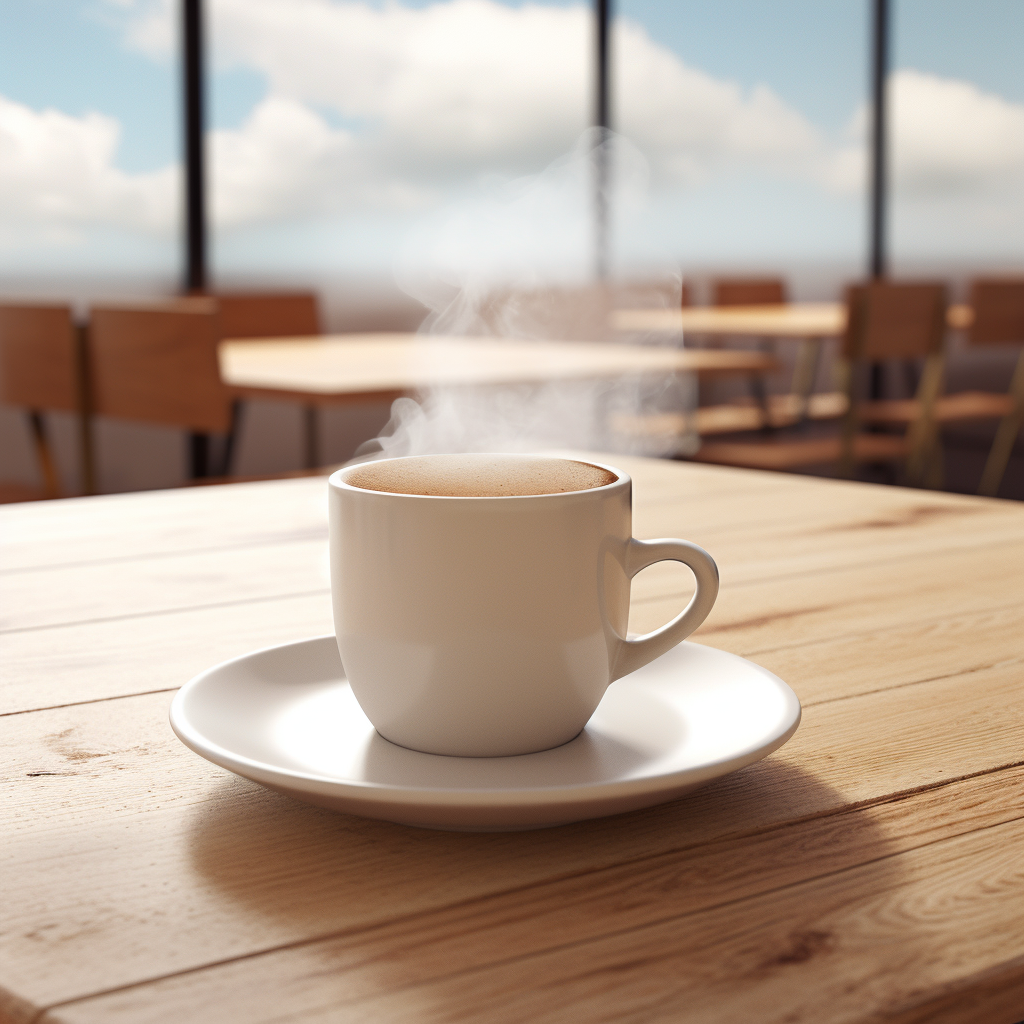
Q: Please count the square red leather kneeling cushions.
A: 0